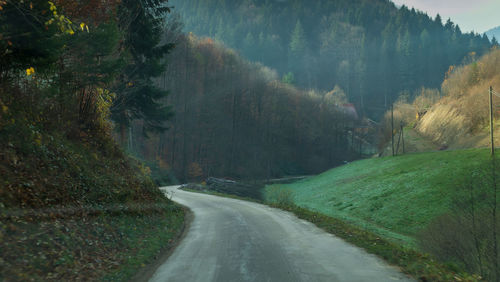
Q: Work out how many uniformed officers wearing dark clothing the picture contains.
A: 0